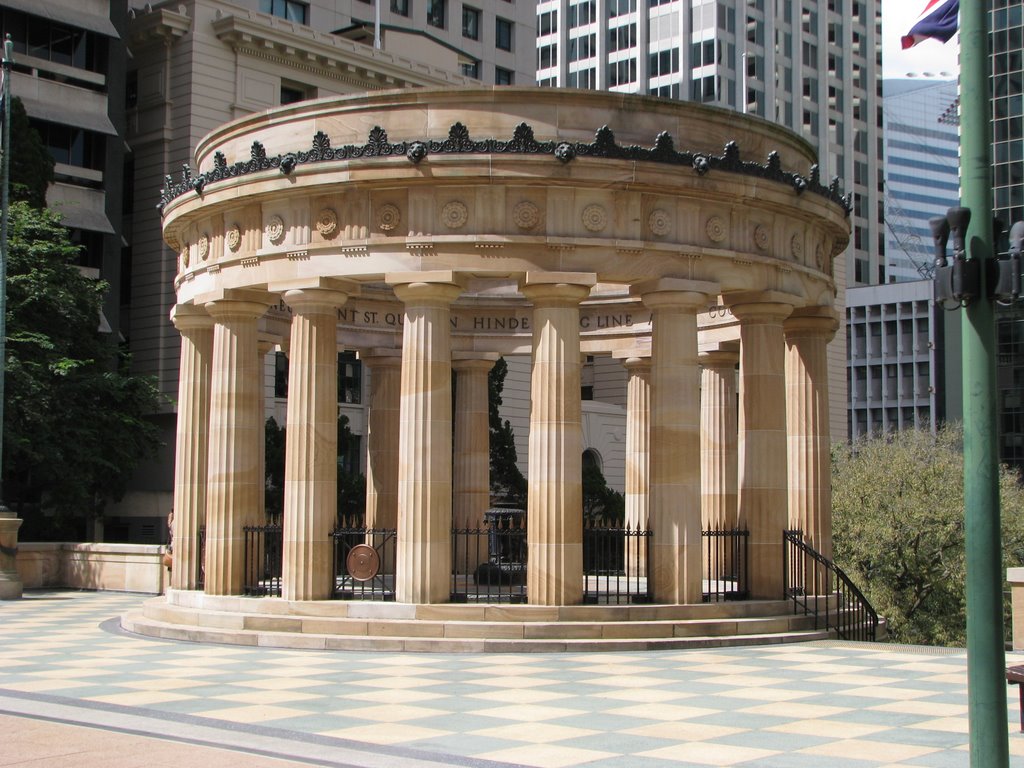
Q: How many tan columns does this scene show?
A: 13